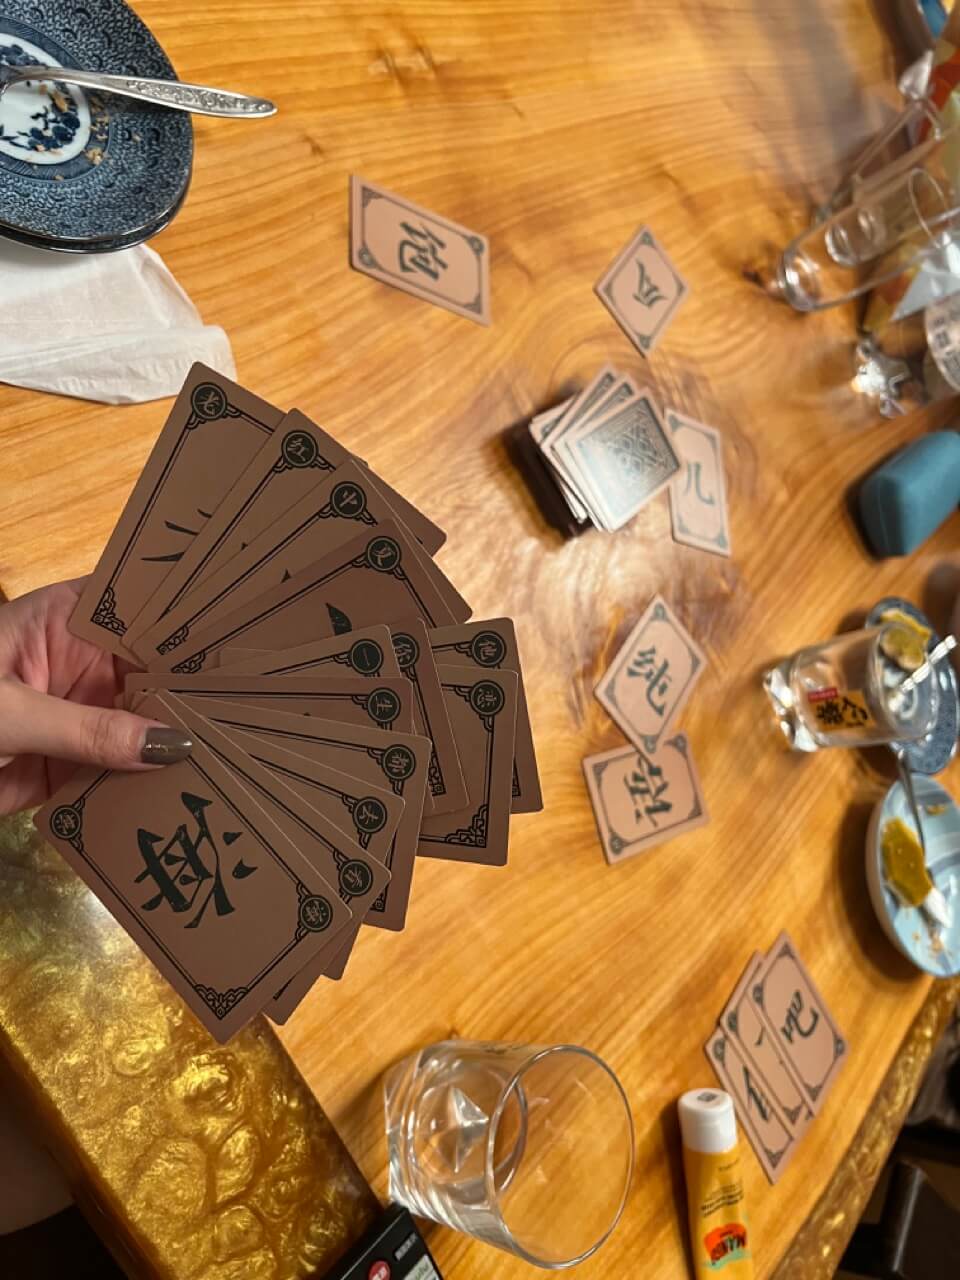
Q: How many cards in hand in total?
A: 13